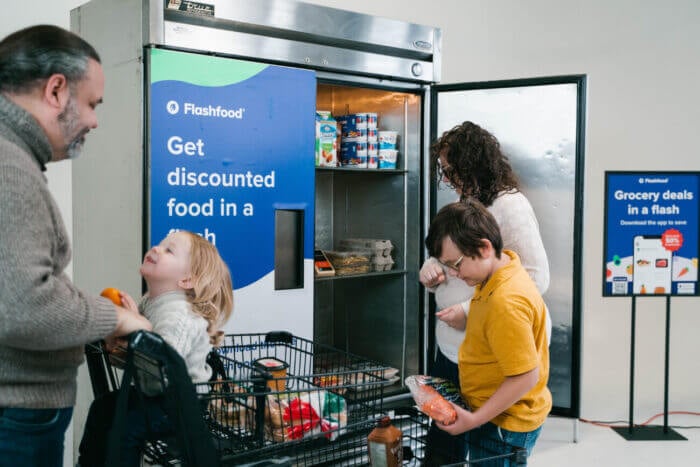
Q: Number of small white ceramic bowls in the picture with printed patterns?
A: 0